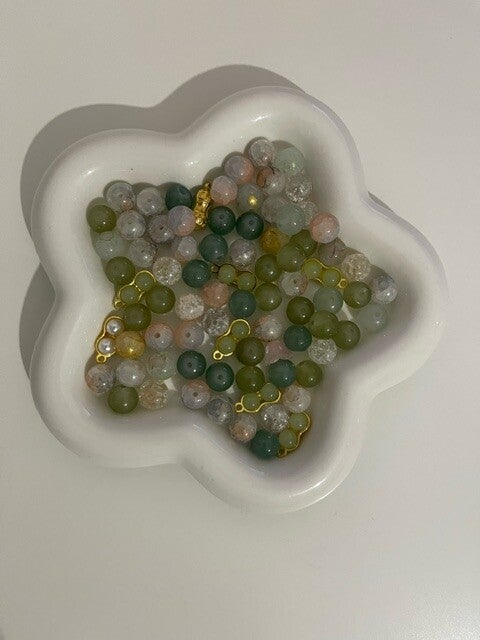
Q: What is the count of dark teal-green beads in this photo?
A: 11